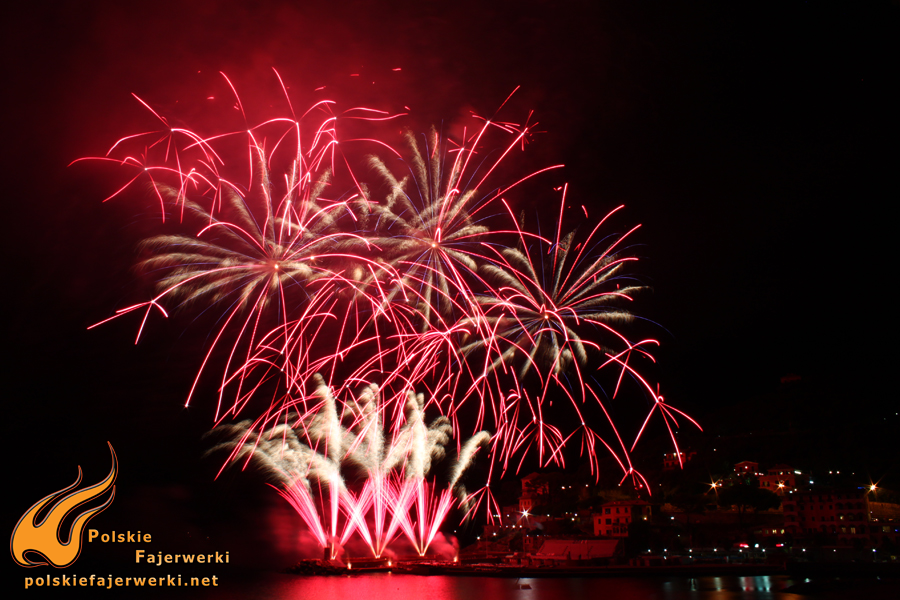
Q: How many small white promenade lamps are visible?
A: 9